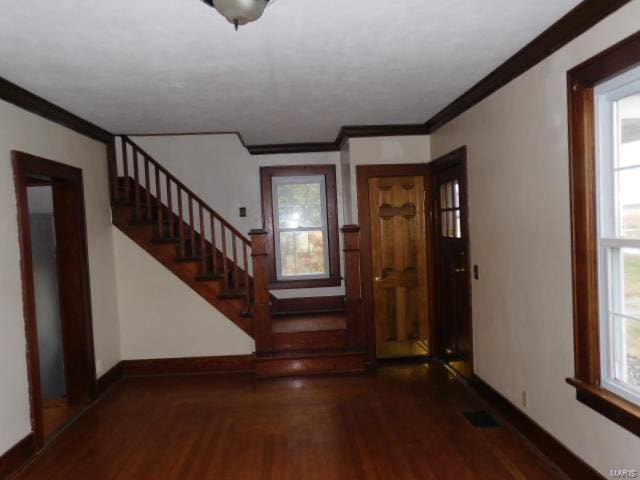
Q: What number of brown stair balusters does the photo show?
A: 12